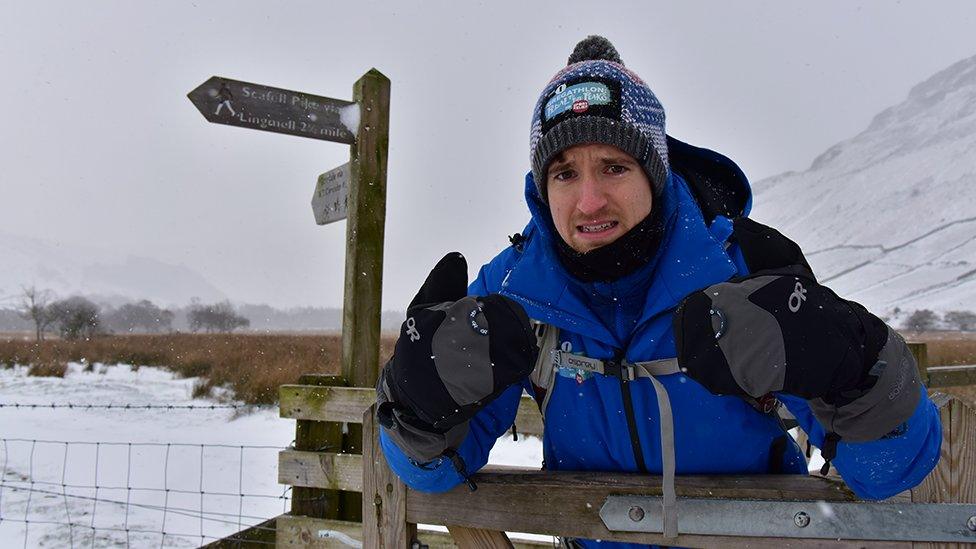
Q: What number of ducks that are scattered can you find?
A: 0